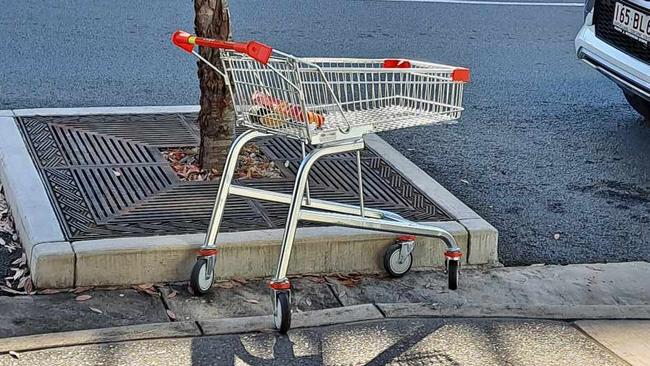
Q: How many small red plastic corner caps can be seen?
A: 2